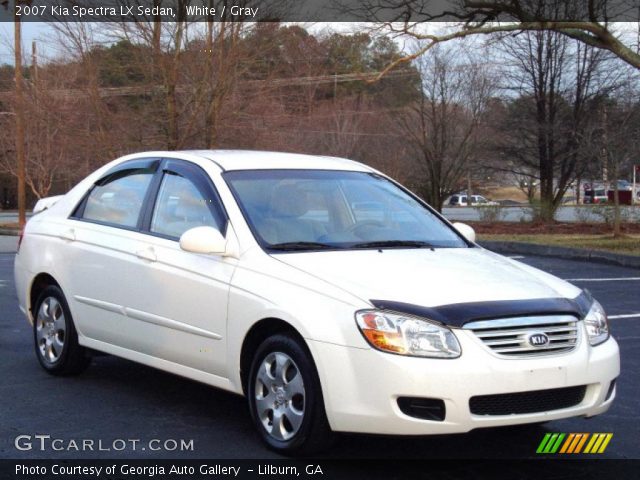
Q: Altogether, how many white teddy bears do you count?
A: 0